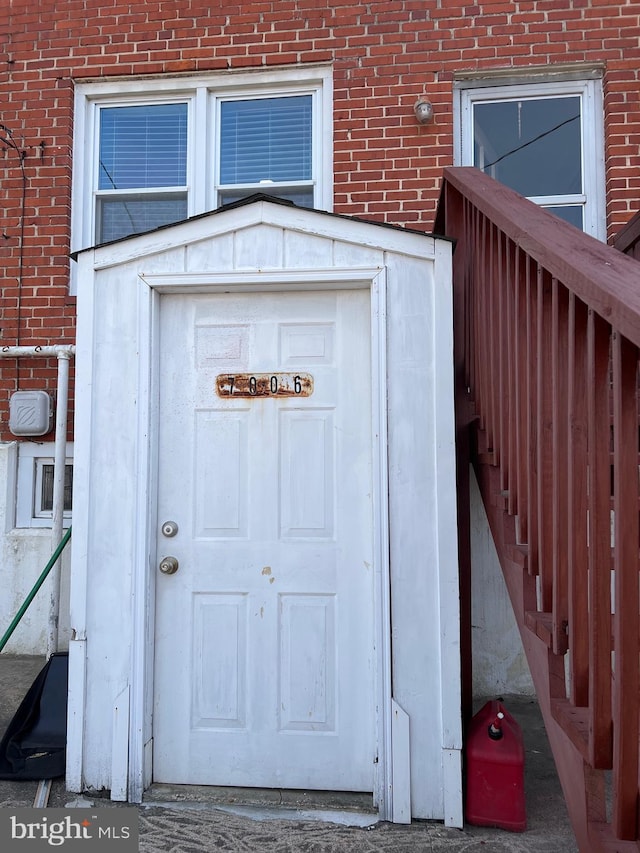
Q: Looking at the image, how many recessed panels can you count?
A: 6